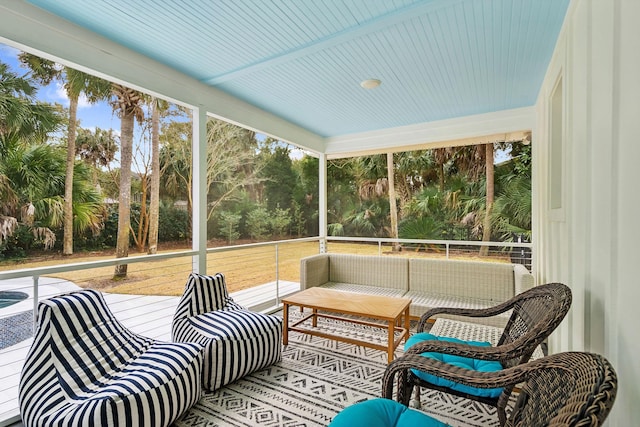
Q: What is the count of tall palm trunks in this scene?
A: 5